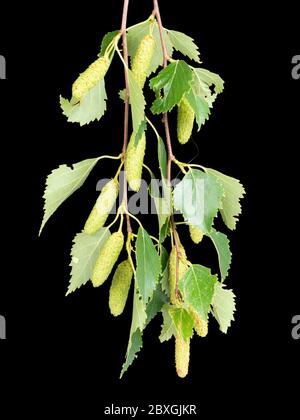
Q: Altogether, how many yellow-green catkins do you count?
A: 11